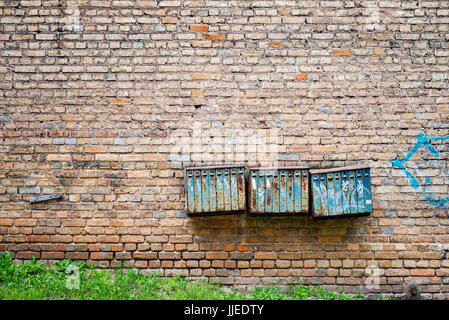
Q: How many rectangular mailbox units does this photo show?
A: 3